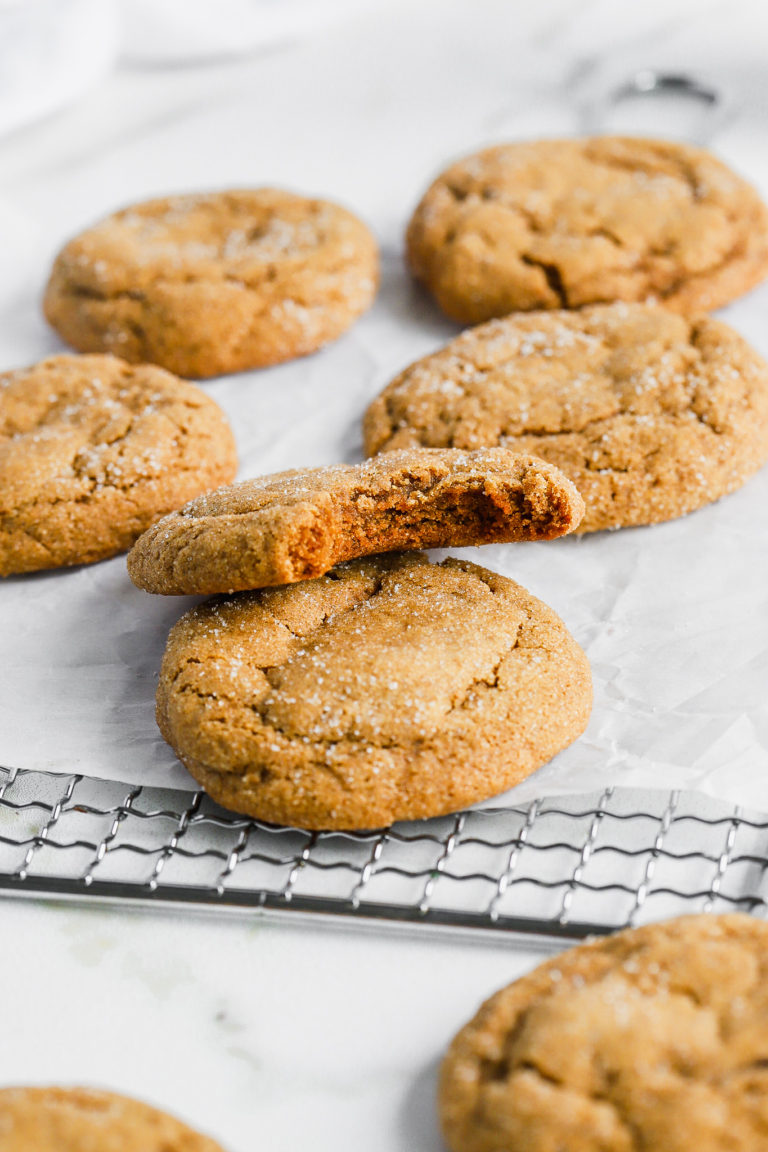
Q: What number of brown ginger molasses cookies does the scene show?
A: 8